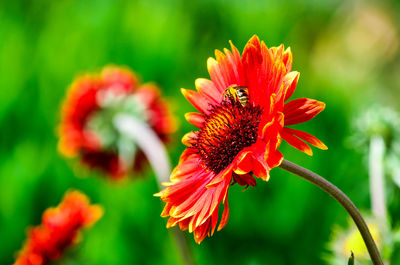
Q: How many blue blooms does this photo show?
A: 0